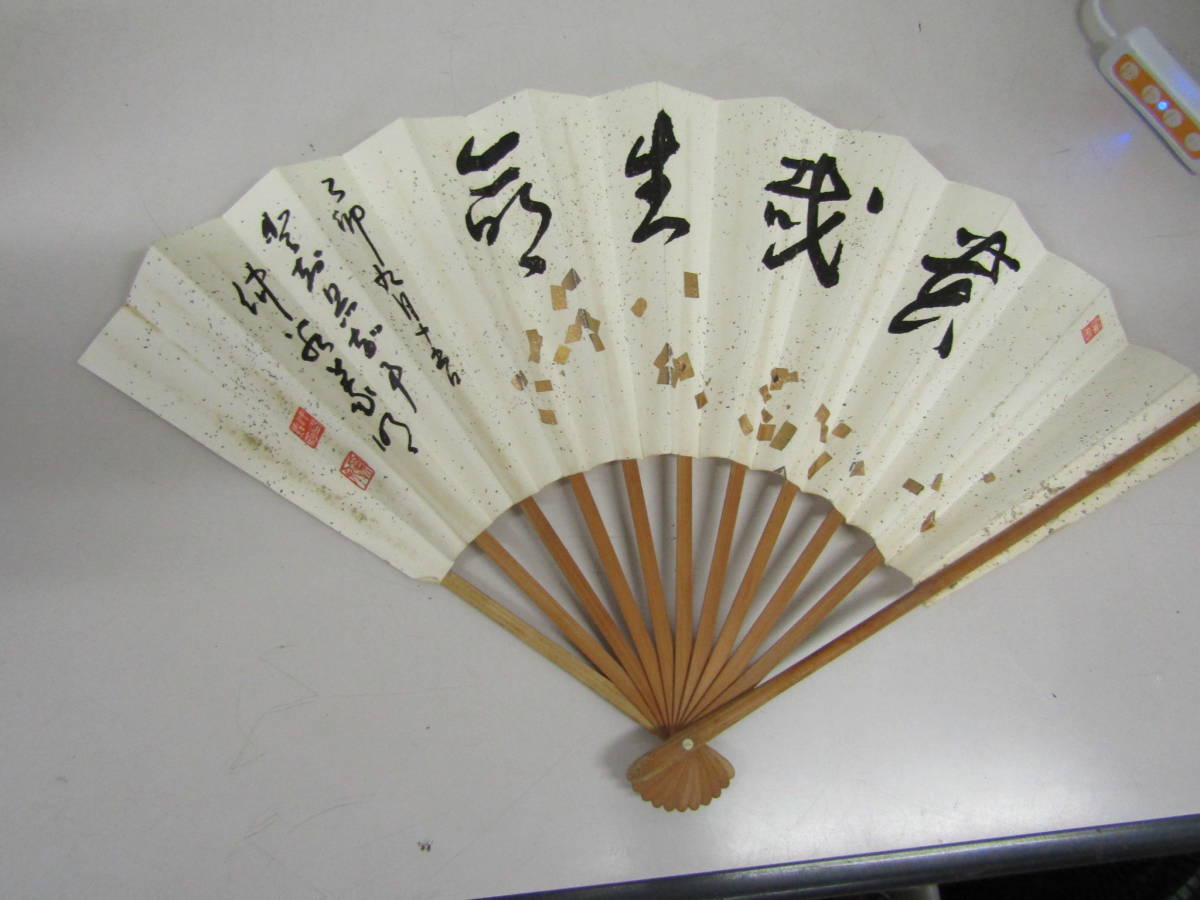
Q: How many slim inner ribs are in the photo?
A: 9